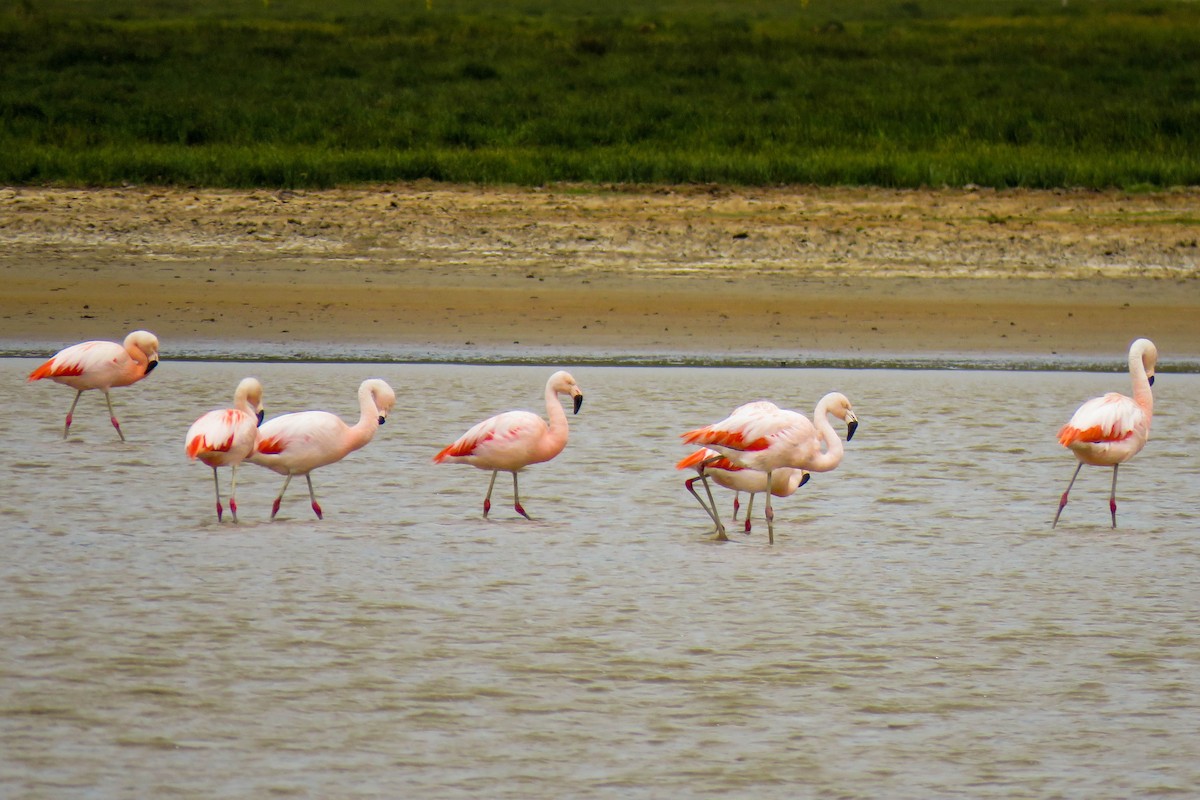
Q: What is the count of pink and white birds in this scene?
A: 7